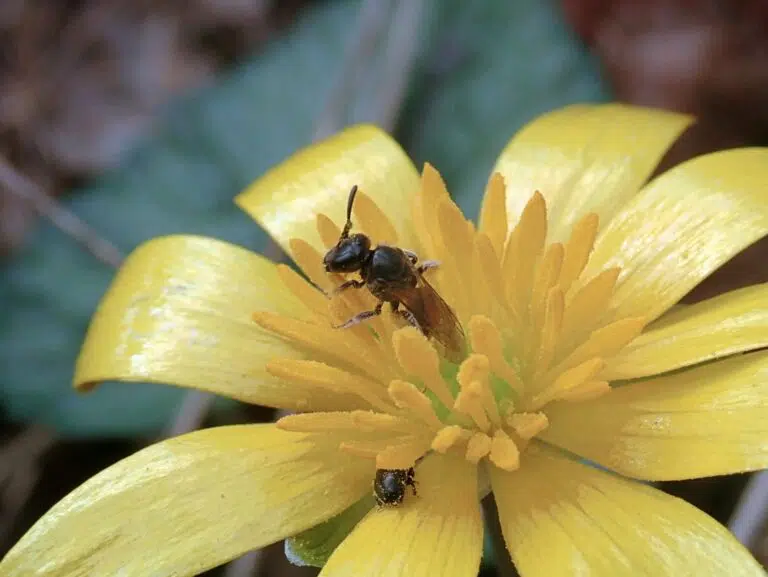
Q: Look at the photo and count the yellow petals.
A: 9